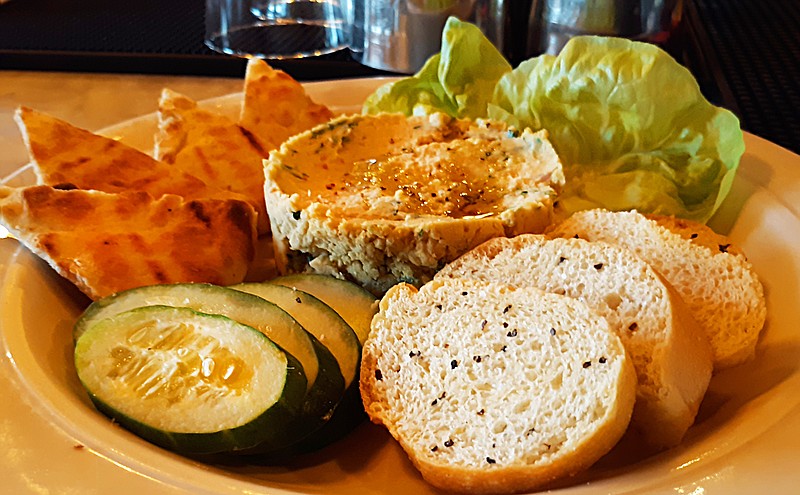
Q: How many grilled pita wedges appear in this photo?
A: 4